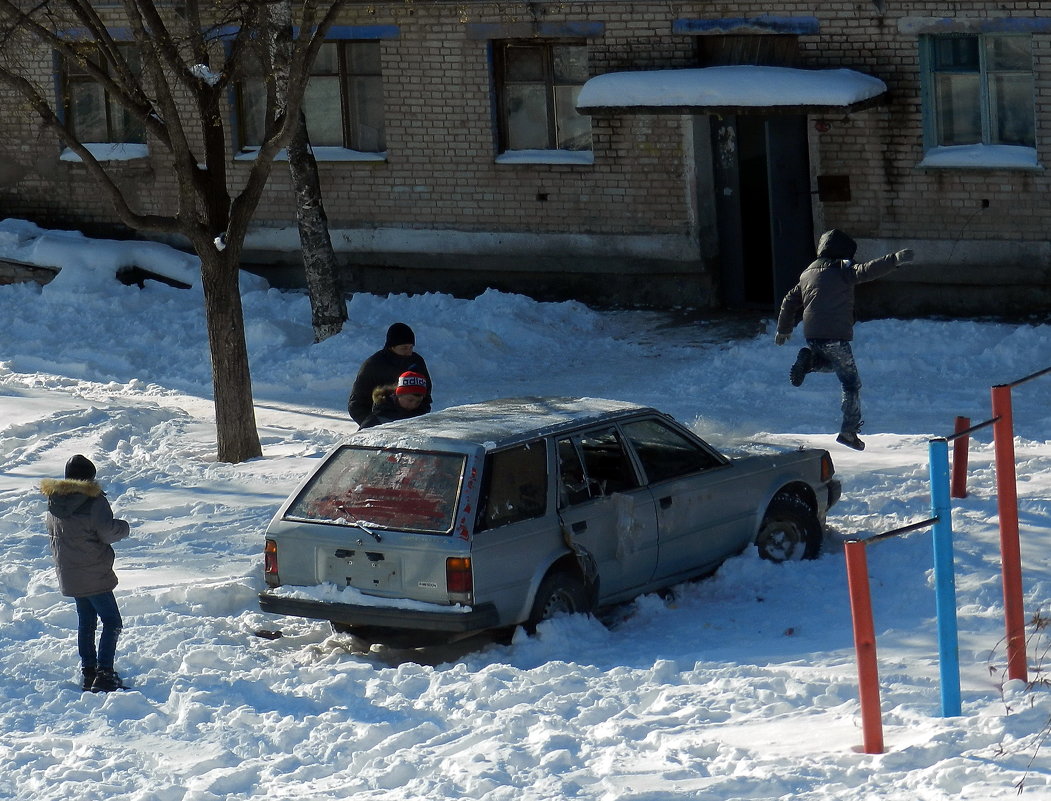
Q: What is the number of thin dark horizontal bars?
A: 3